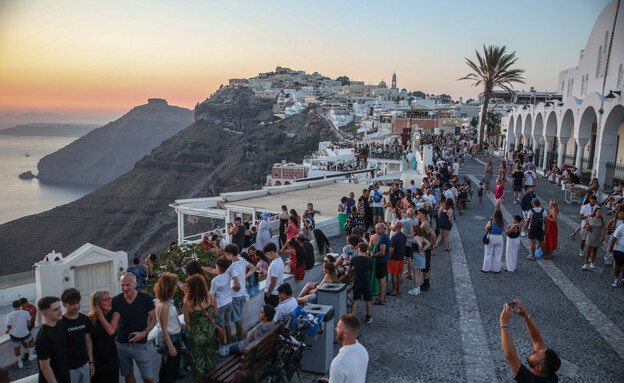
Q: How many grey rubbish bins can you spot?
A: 2